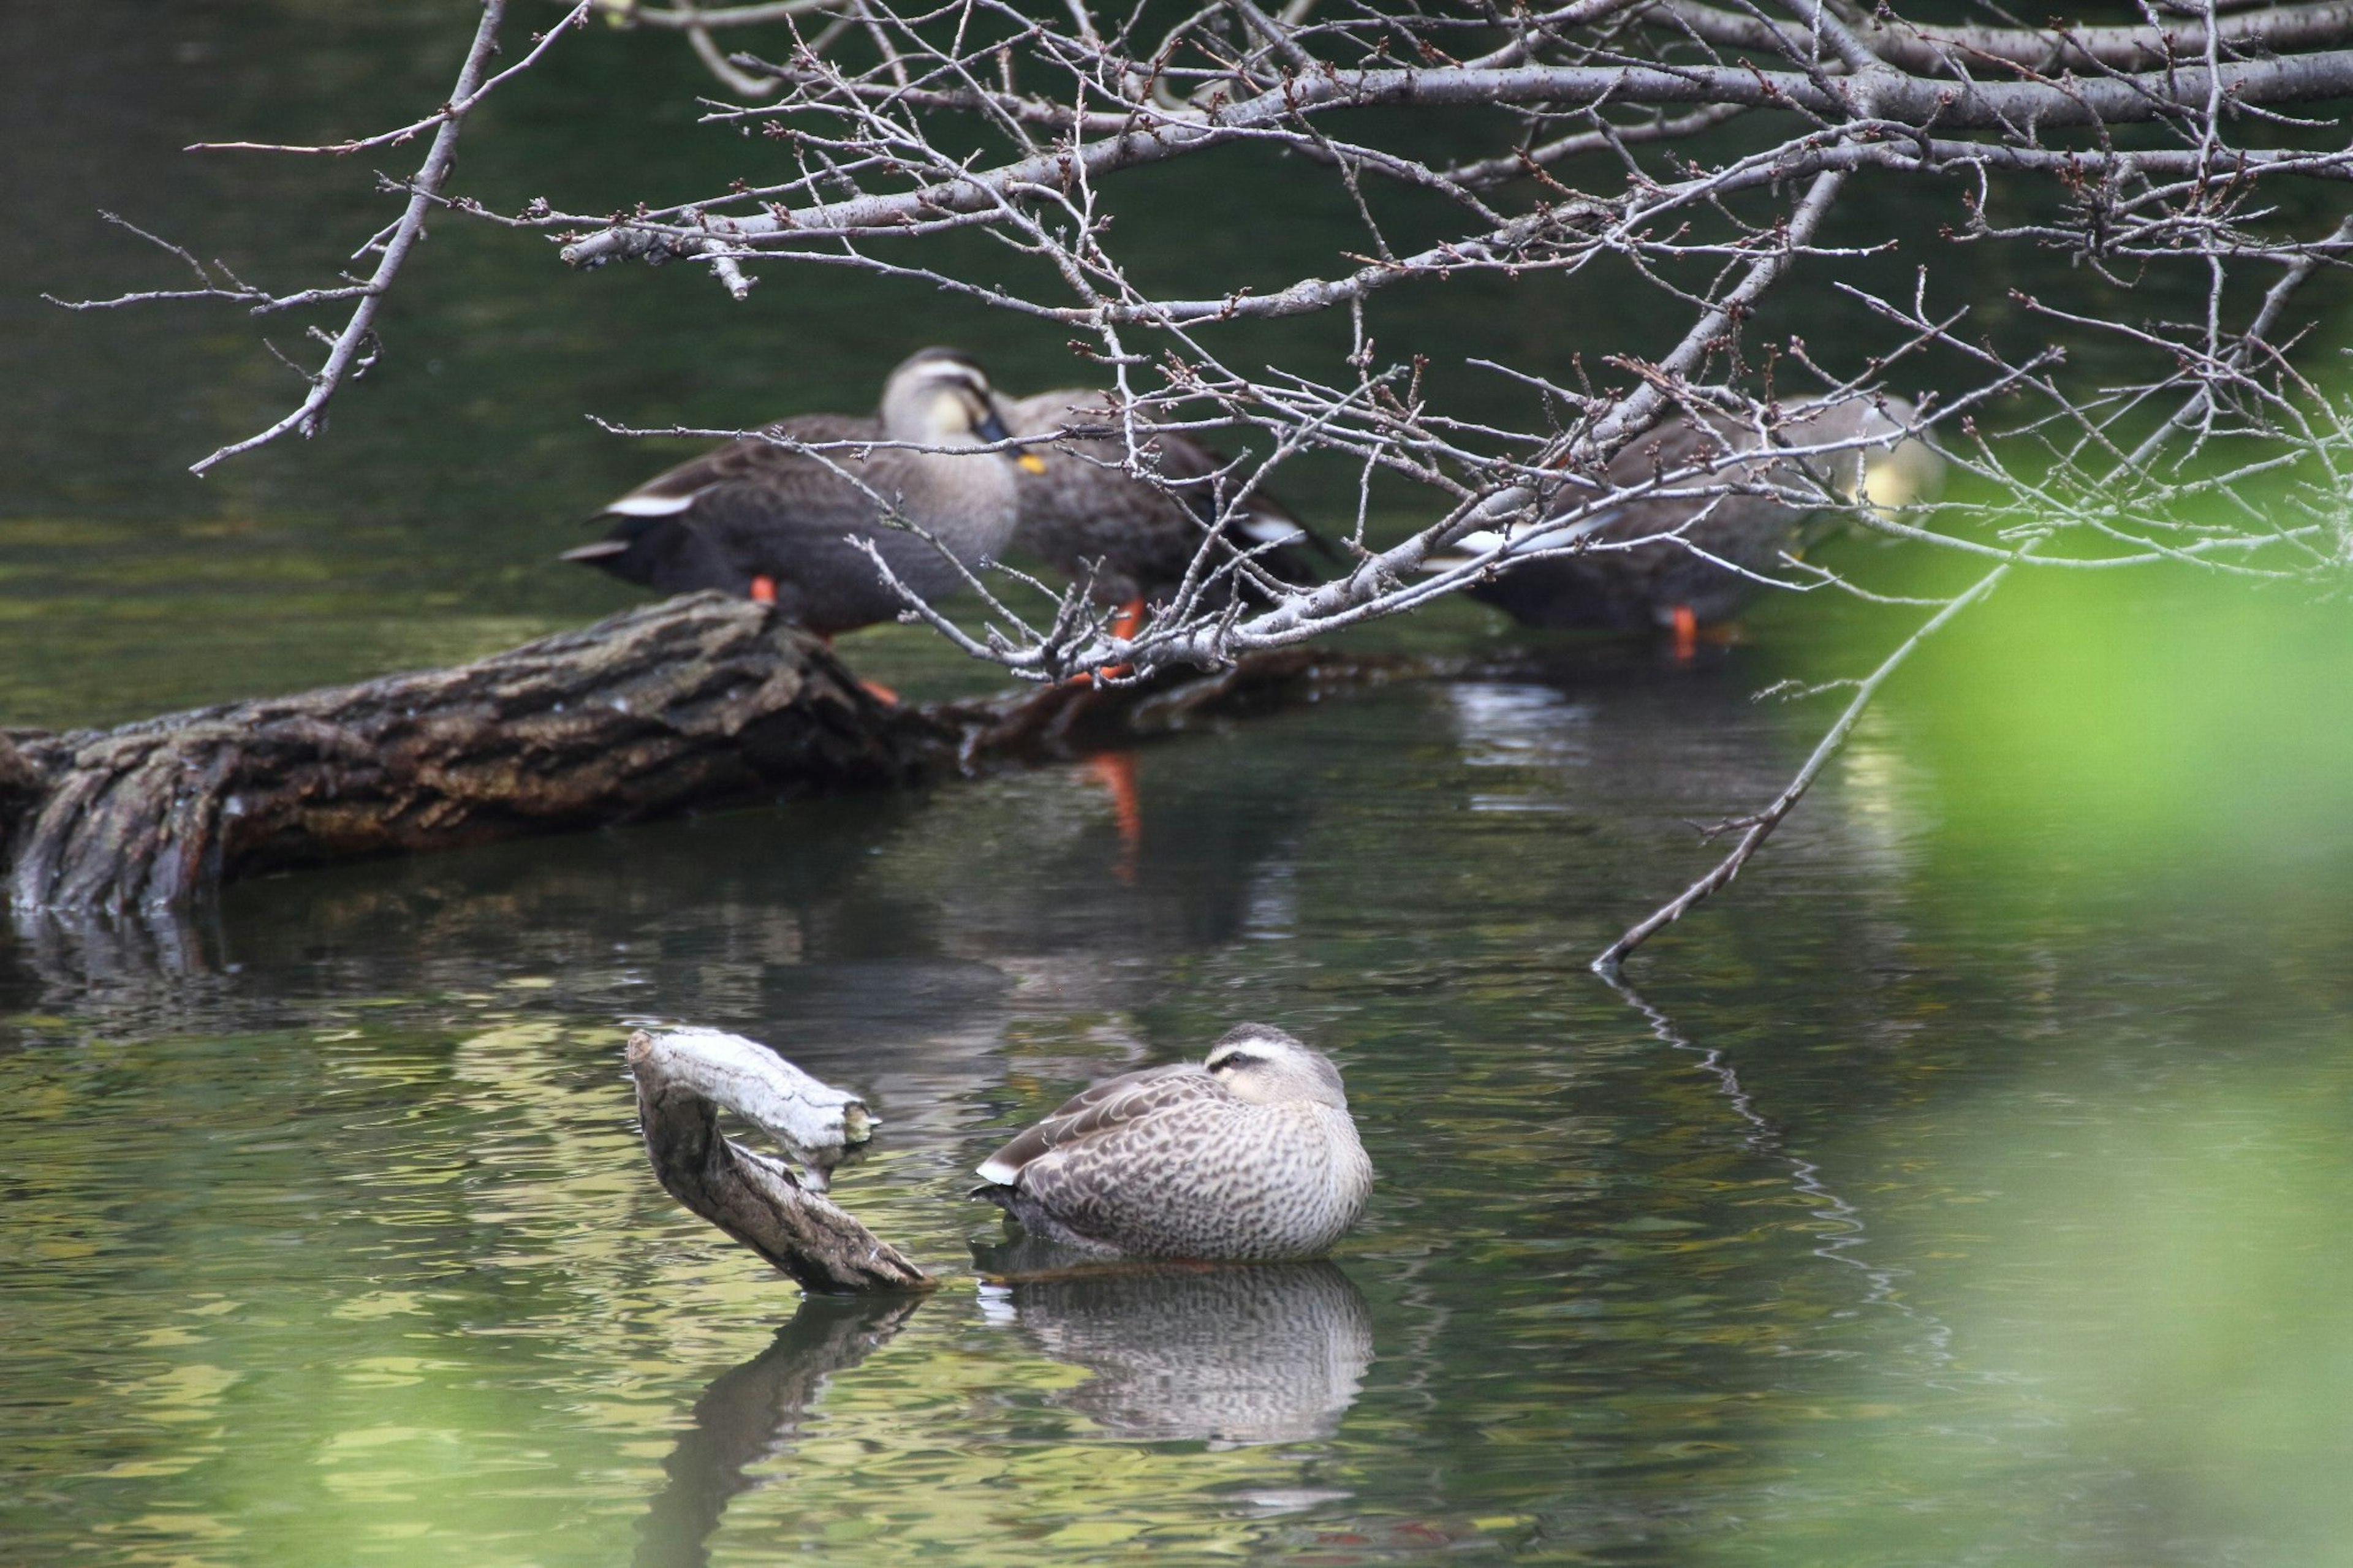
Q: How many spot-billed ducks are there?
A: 4